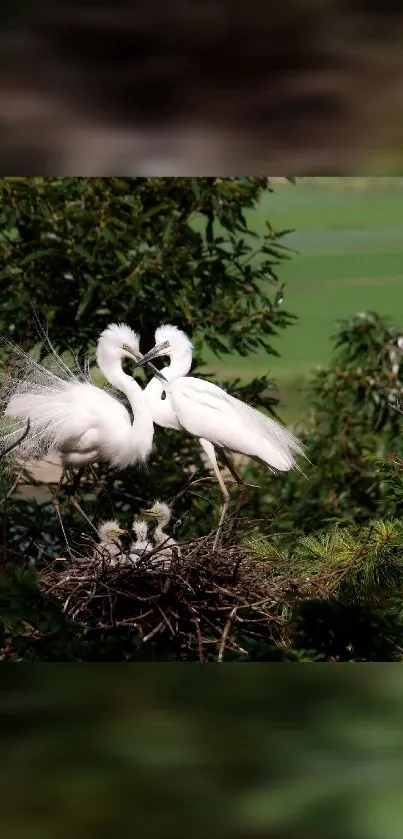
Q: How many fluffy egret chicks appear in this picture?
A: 3